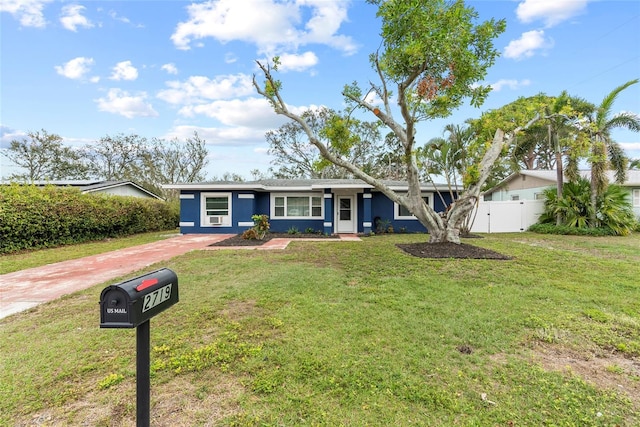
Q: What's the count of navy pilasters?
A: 2